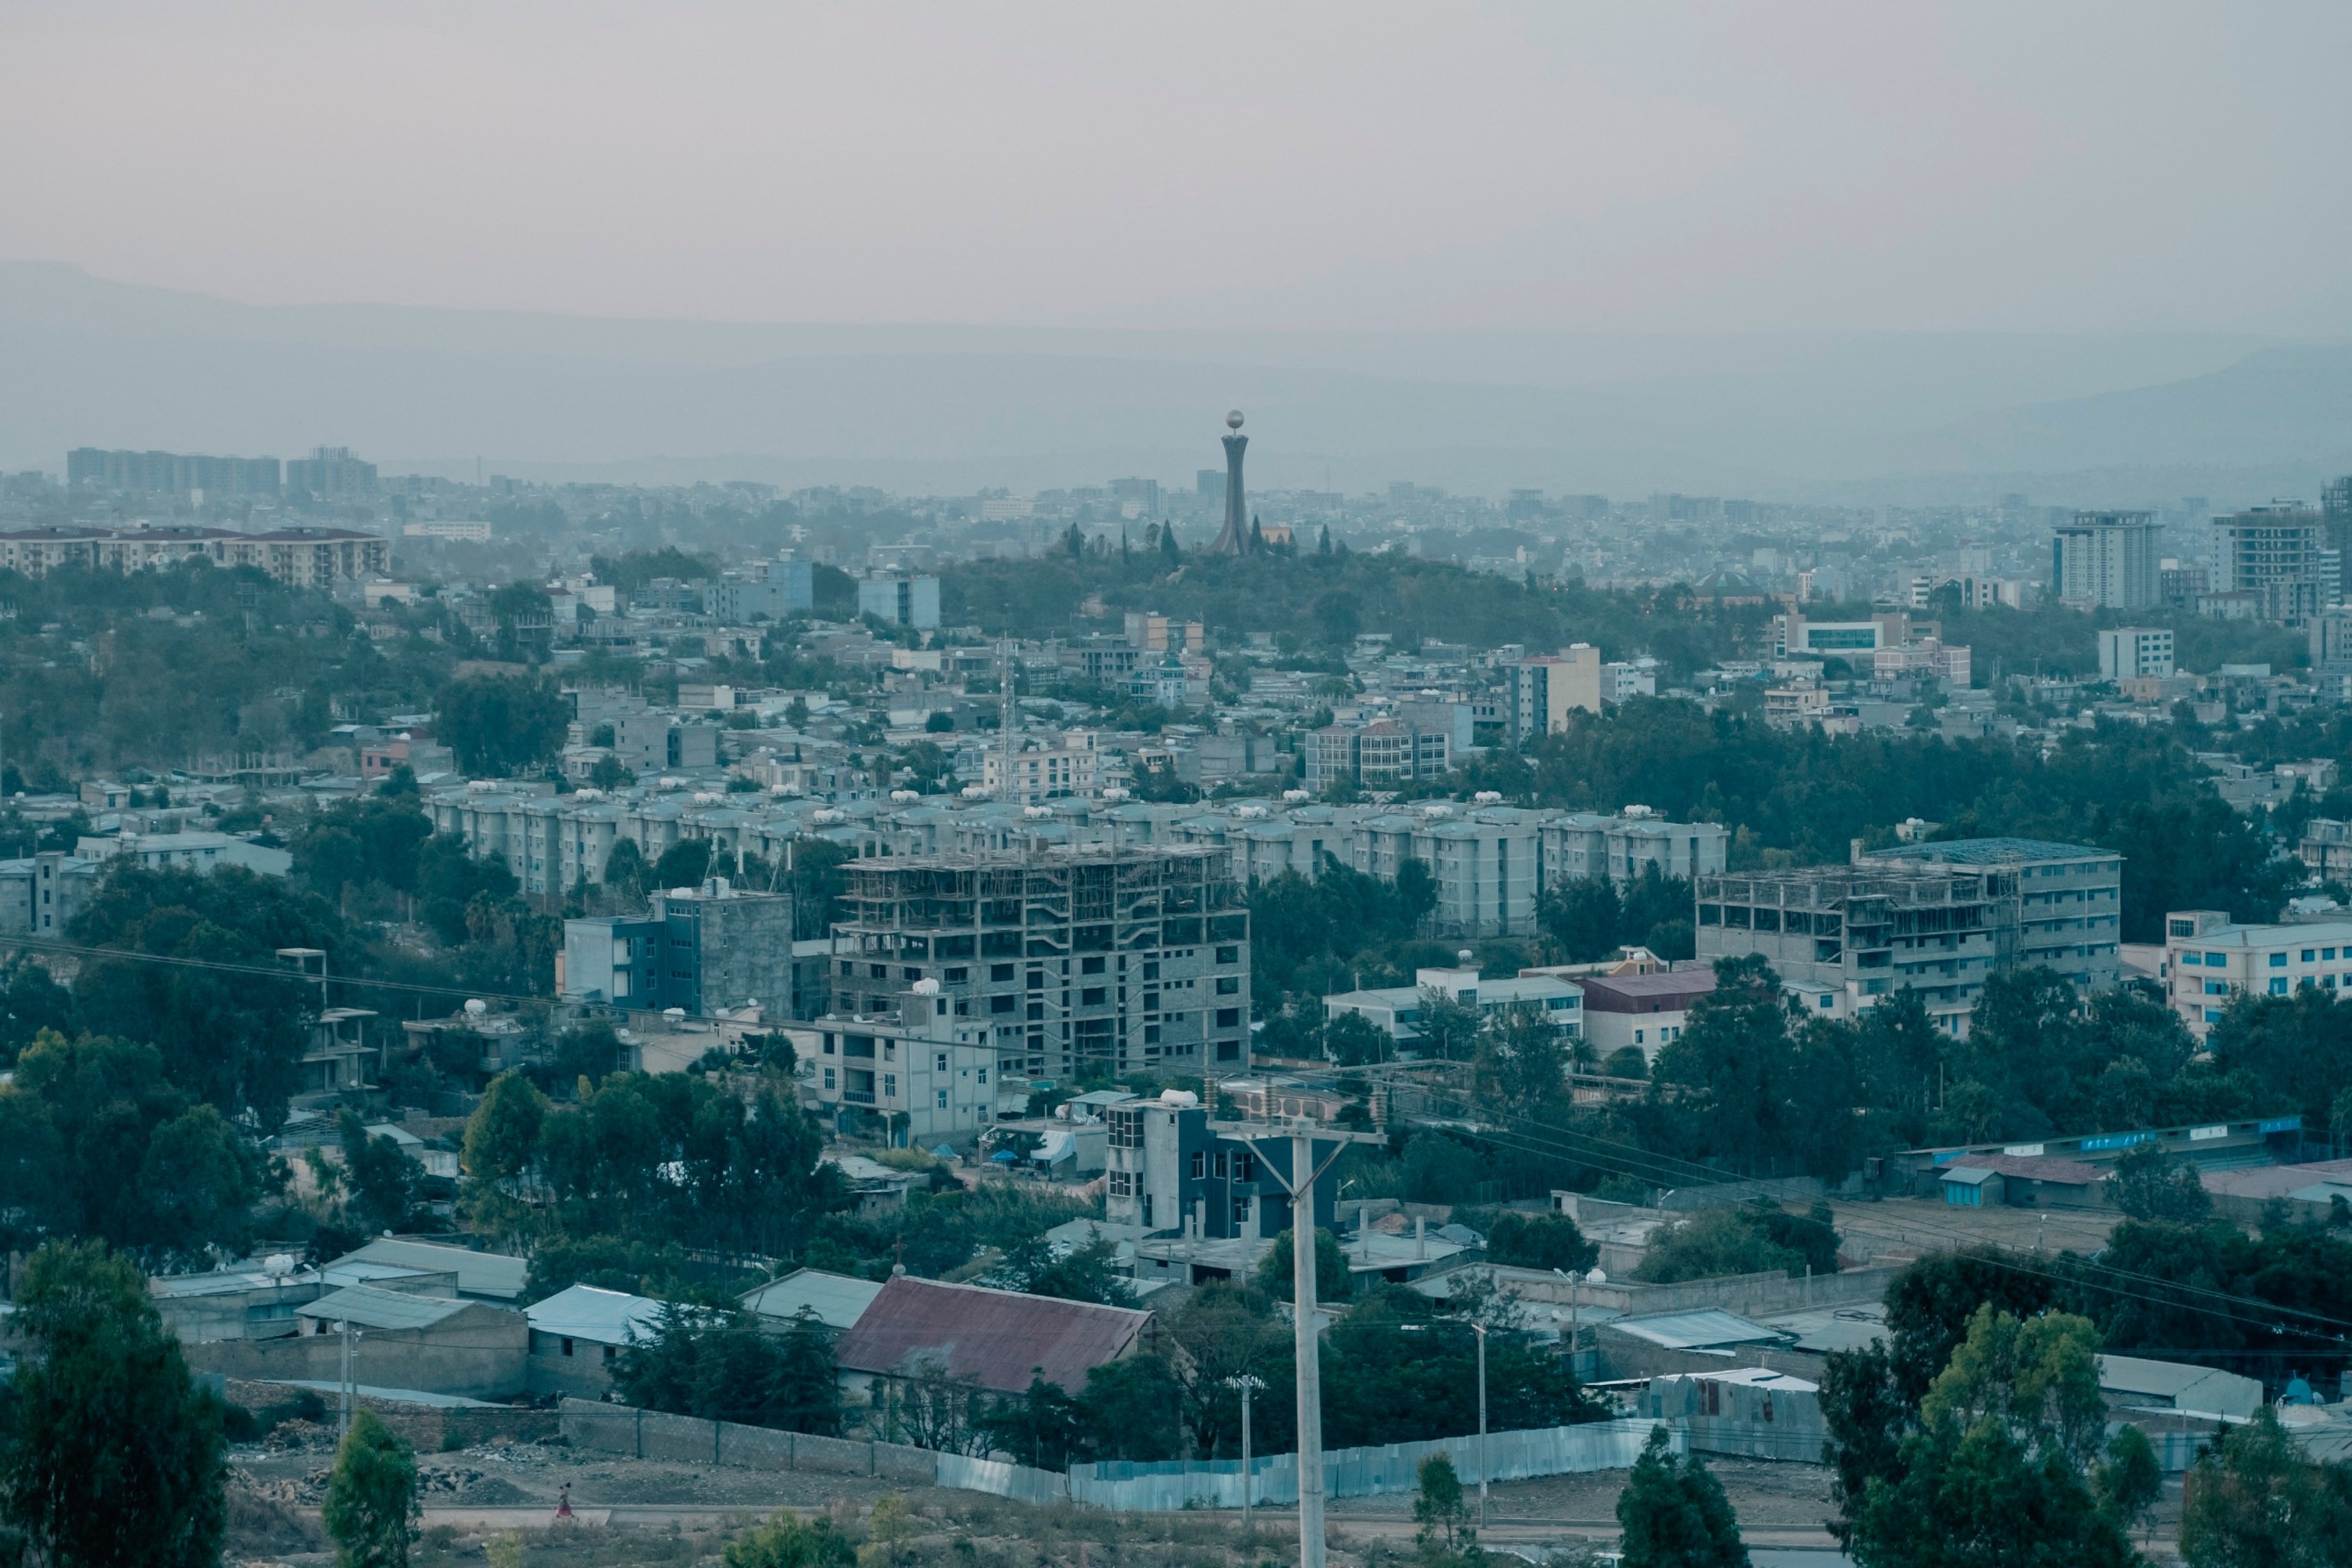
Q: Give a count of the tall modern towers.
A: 1